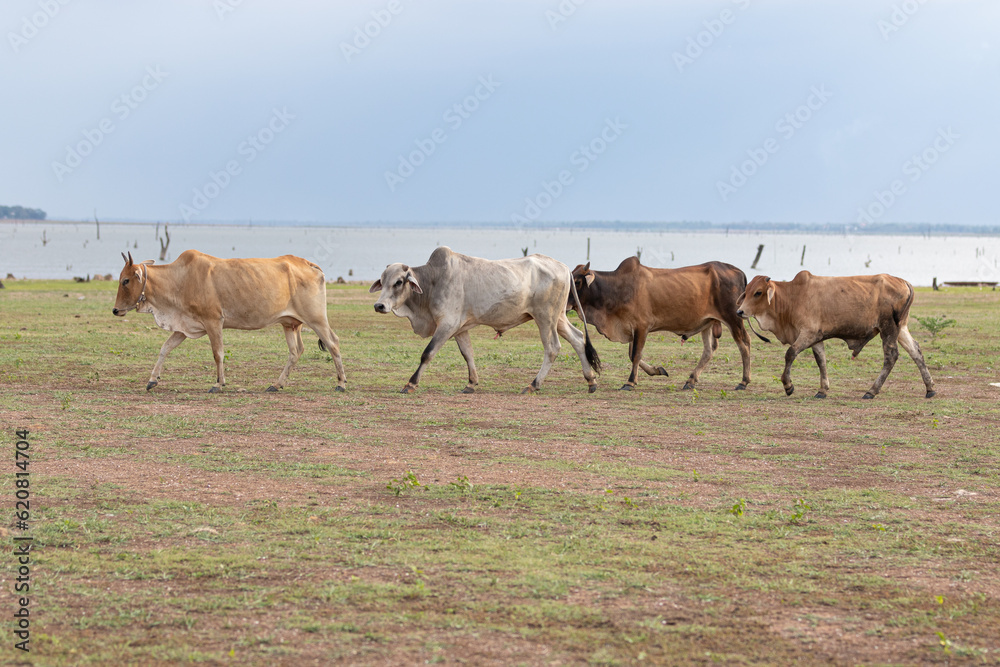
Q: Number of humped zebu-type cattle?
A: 4